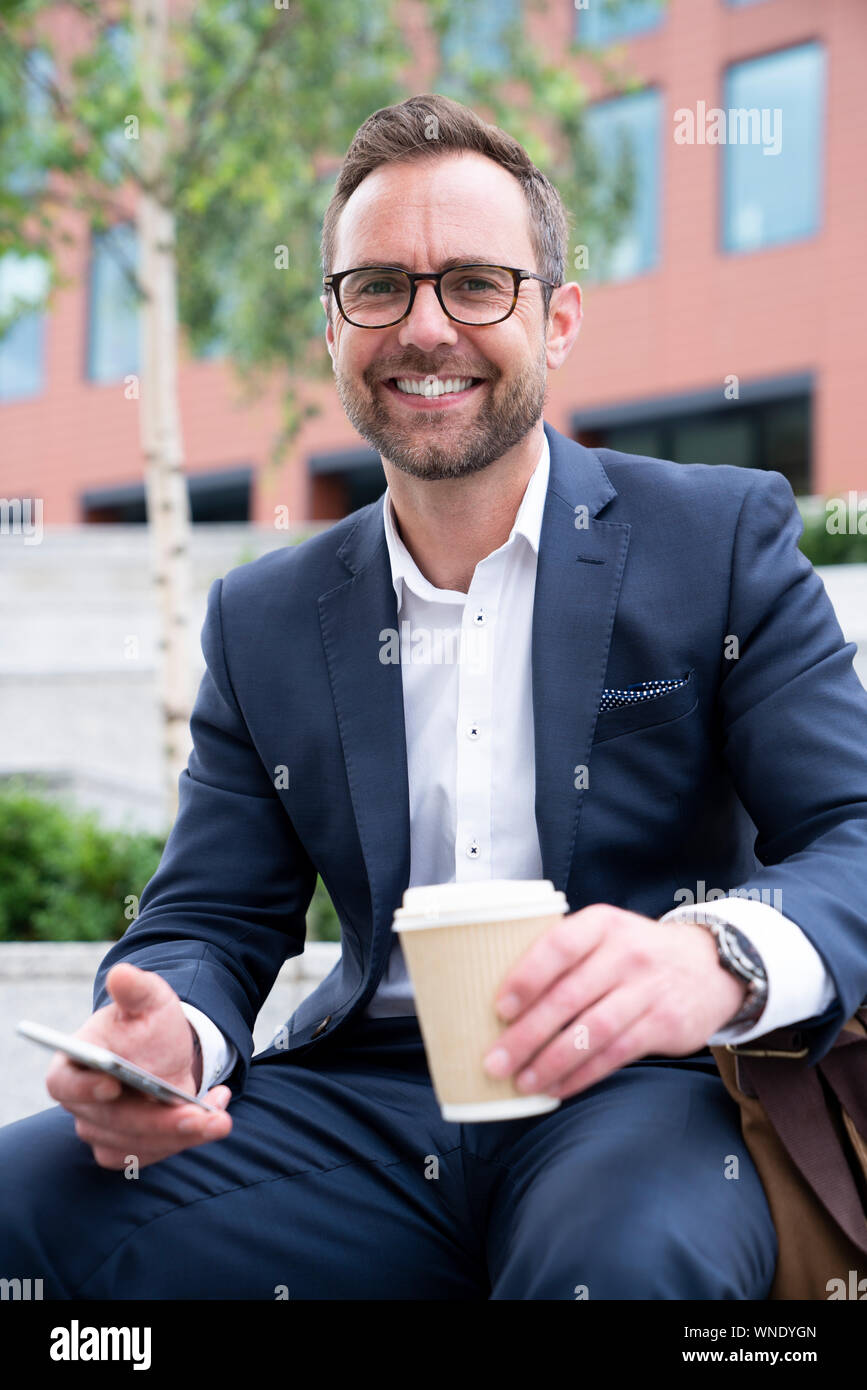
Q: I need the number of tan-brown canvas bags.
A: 1